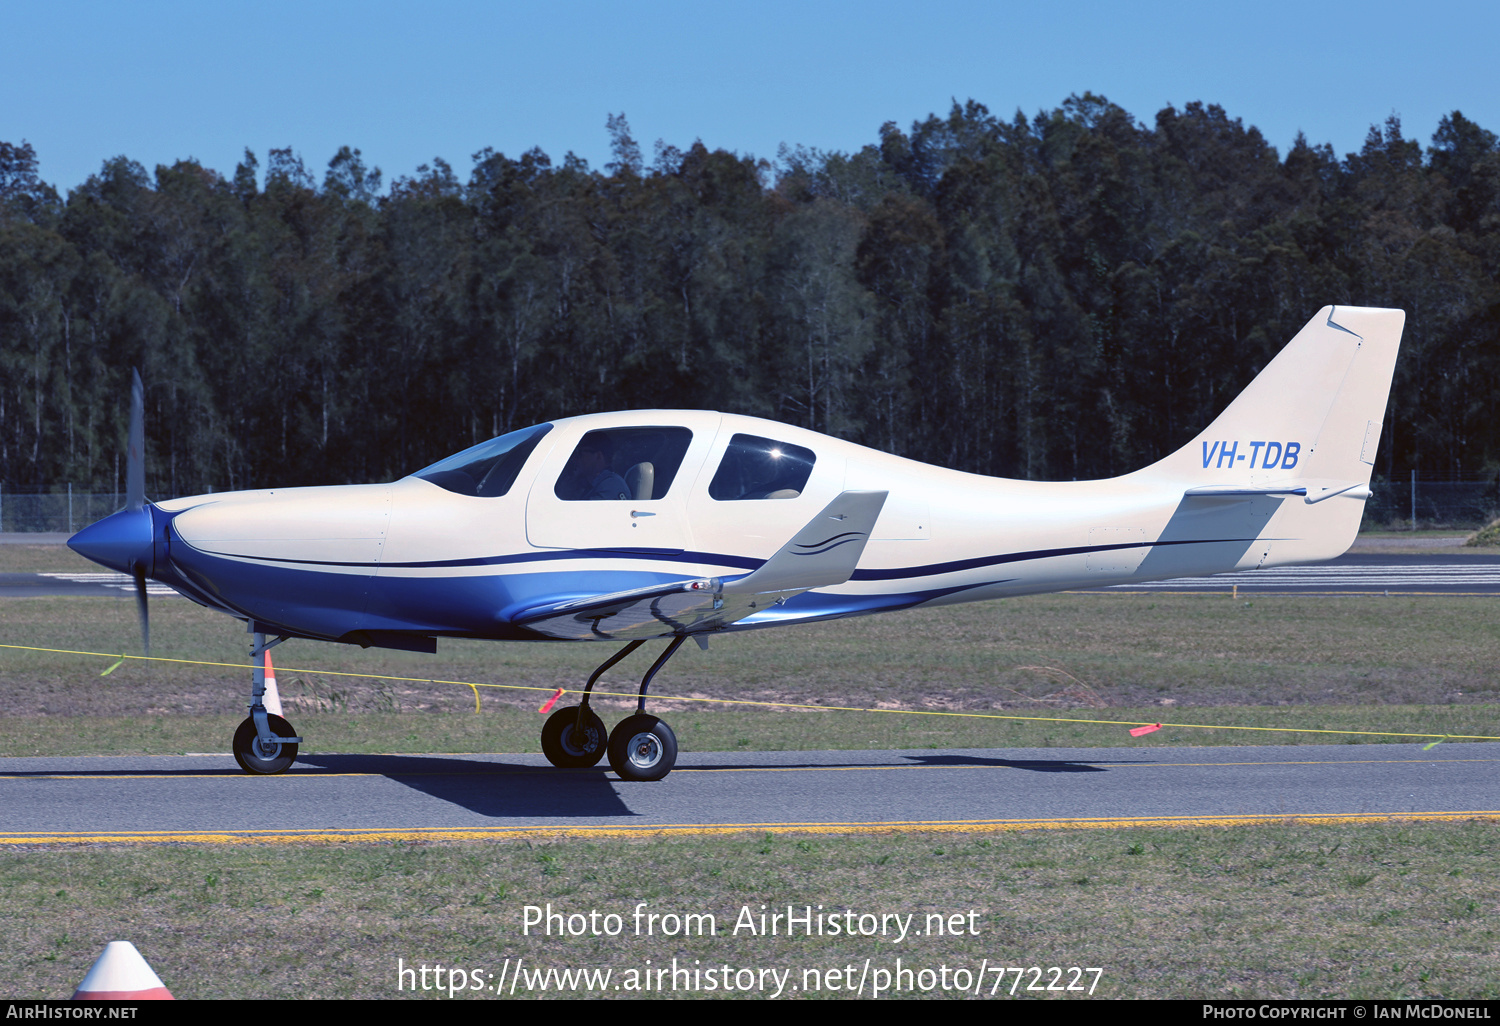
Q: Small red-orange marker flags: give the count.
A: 2